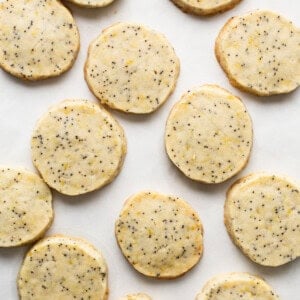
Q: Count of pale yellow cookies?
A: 13